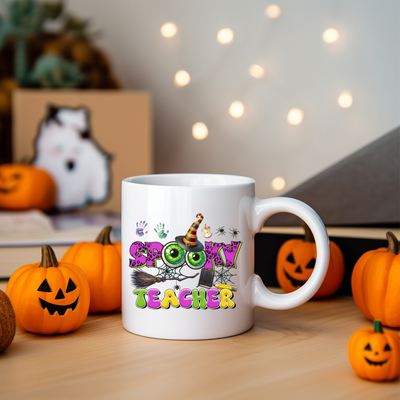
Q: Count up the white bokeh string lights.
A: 11